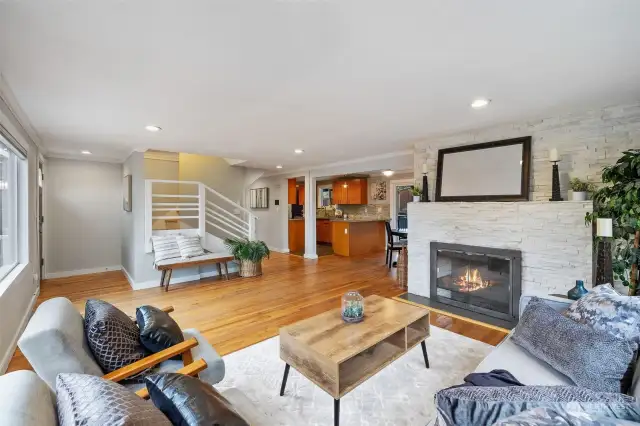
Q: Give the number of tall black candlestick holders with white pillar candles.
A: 3